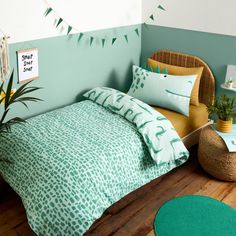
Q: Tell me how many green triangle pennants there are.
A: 12